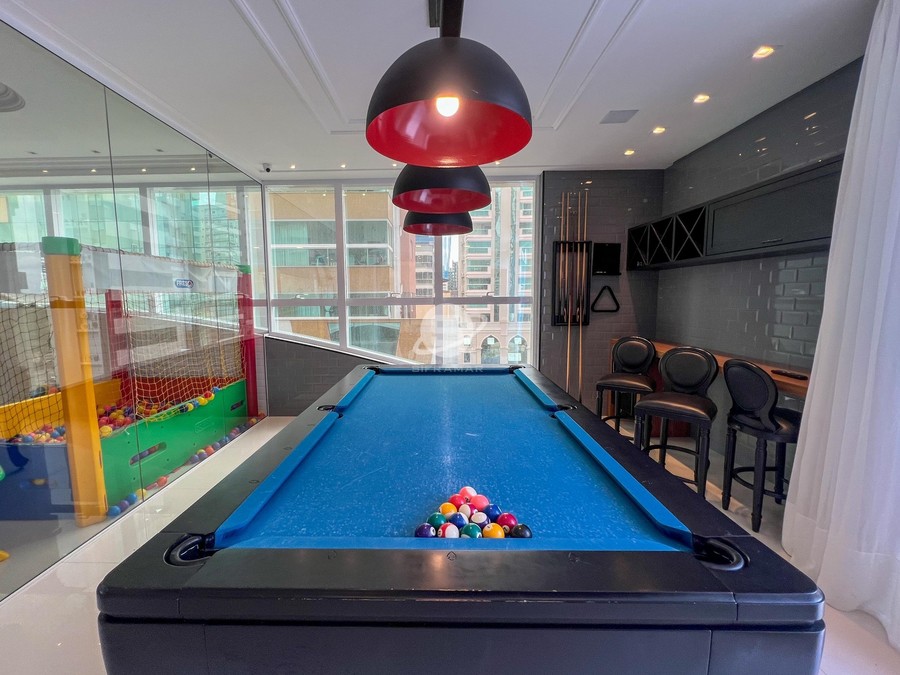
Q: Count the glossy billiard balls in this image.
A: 15